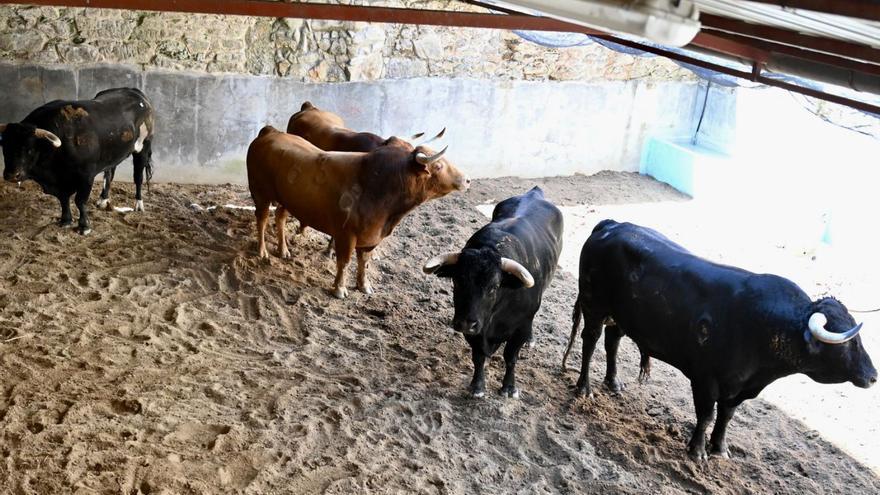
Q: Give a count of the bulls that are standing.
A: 5